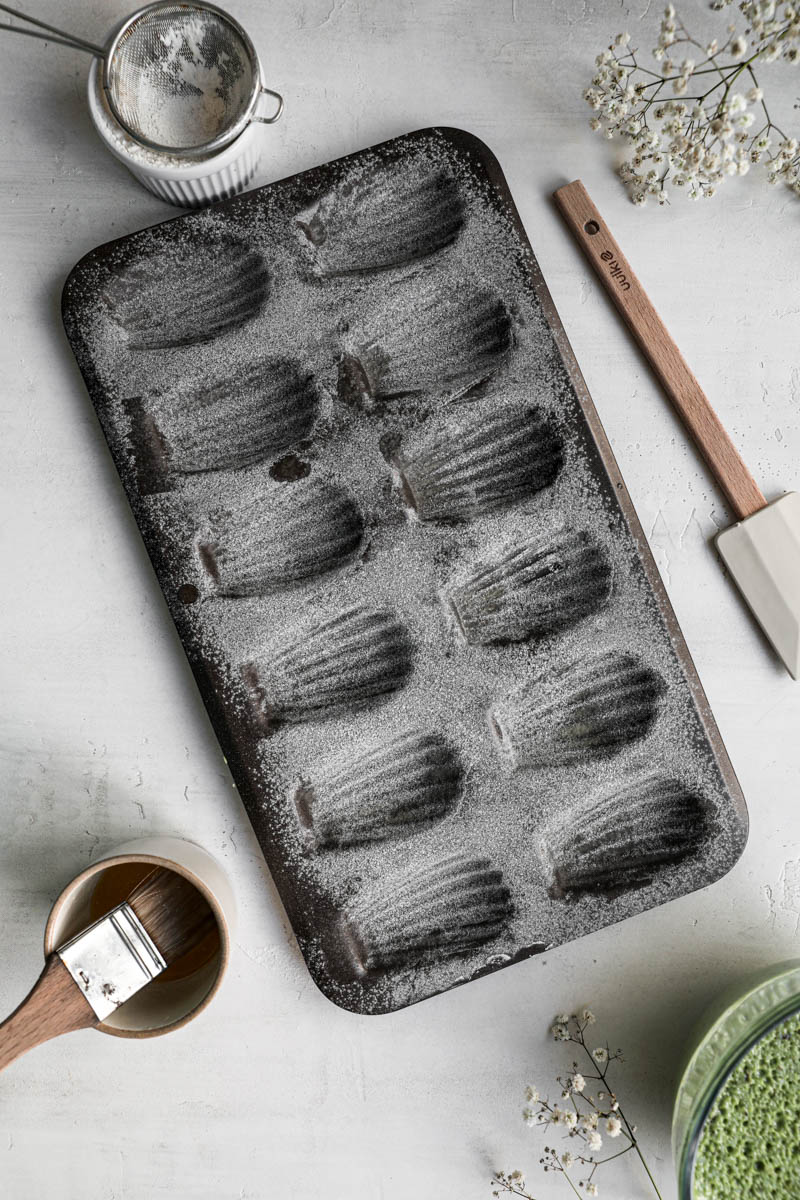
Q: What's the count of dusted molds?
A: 12